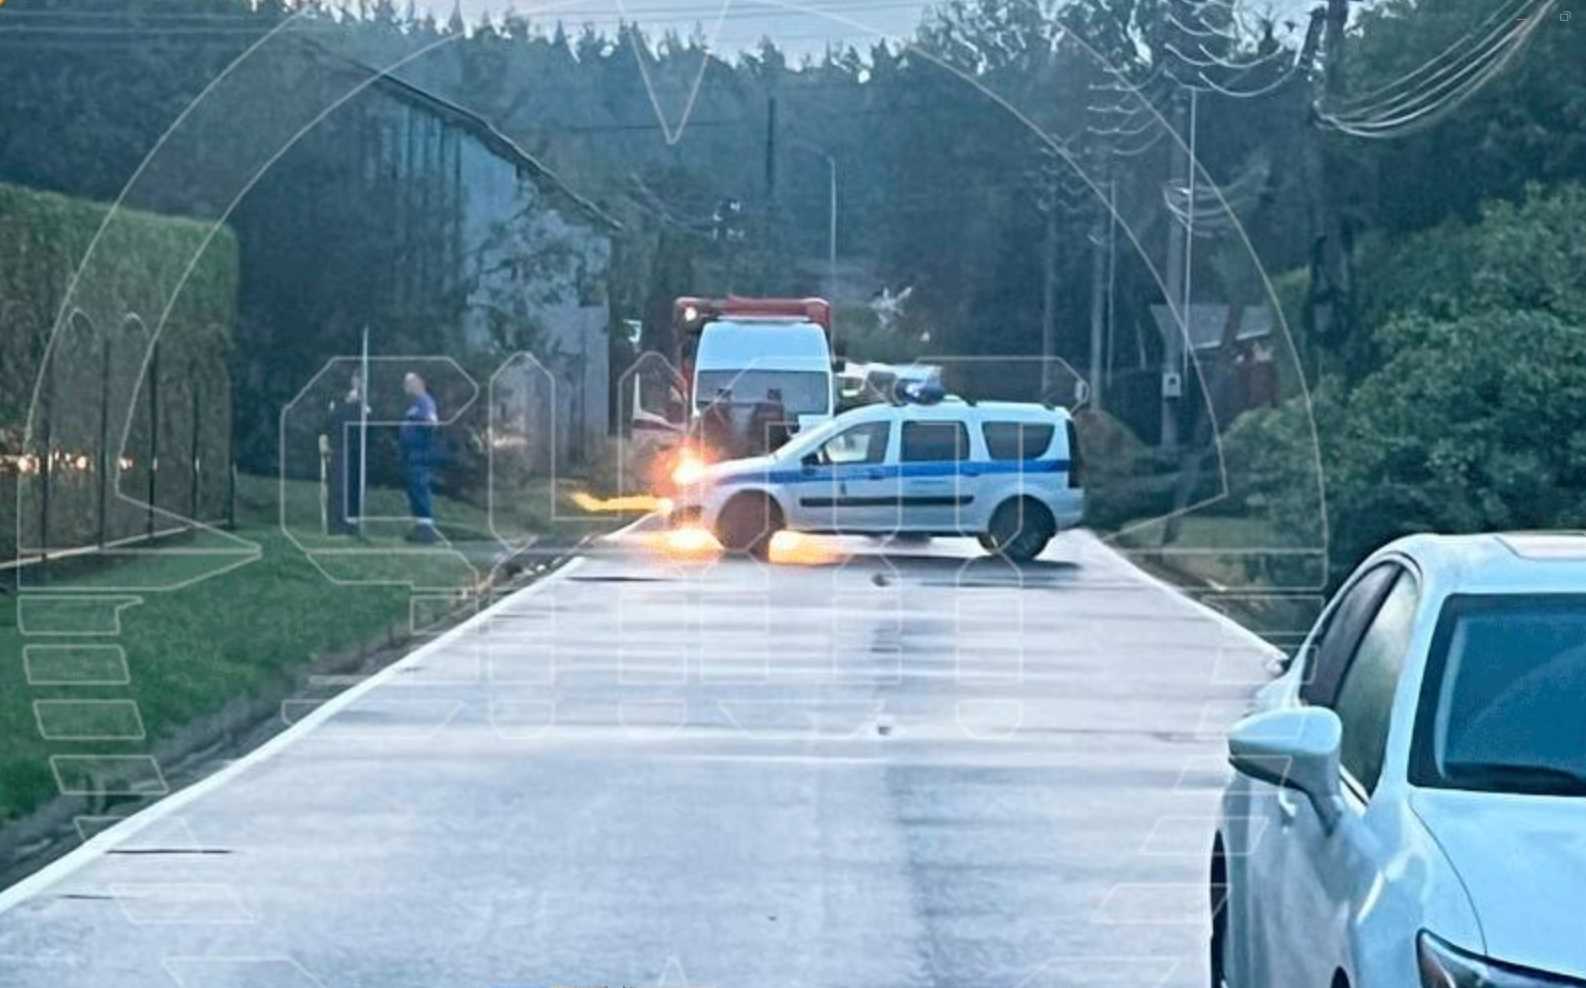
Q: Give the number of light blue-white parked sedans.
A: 1